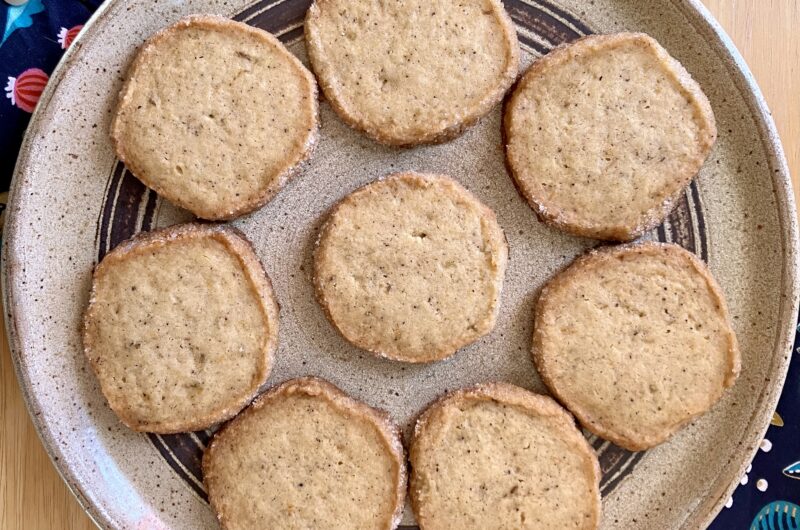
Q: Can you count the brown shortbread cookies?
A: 8